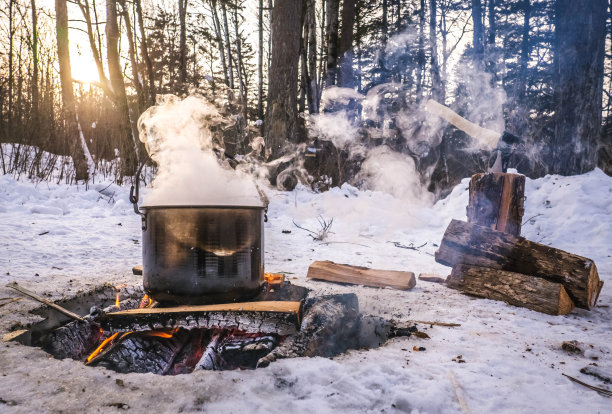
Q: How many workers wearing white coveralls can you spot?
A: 0